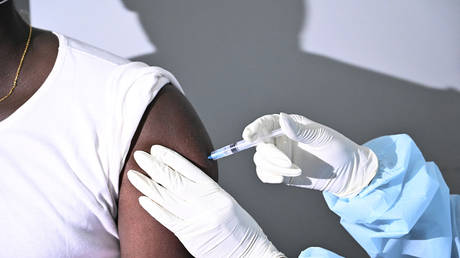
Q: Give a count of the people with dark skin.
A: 1